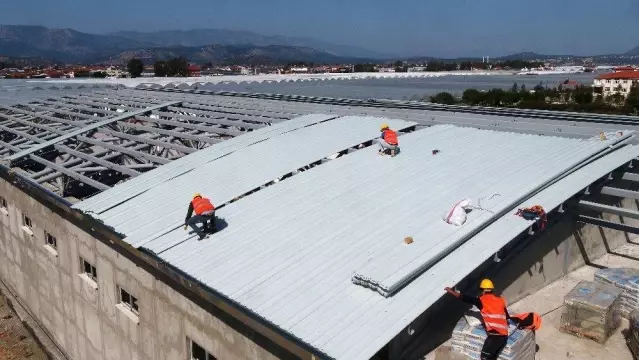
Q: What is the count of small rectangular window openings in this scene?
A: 6